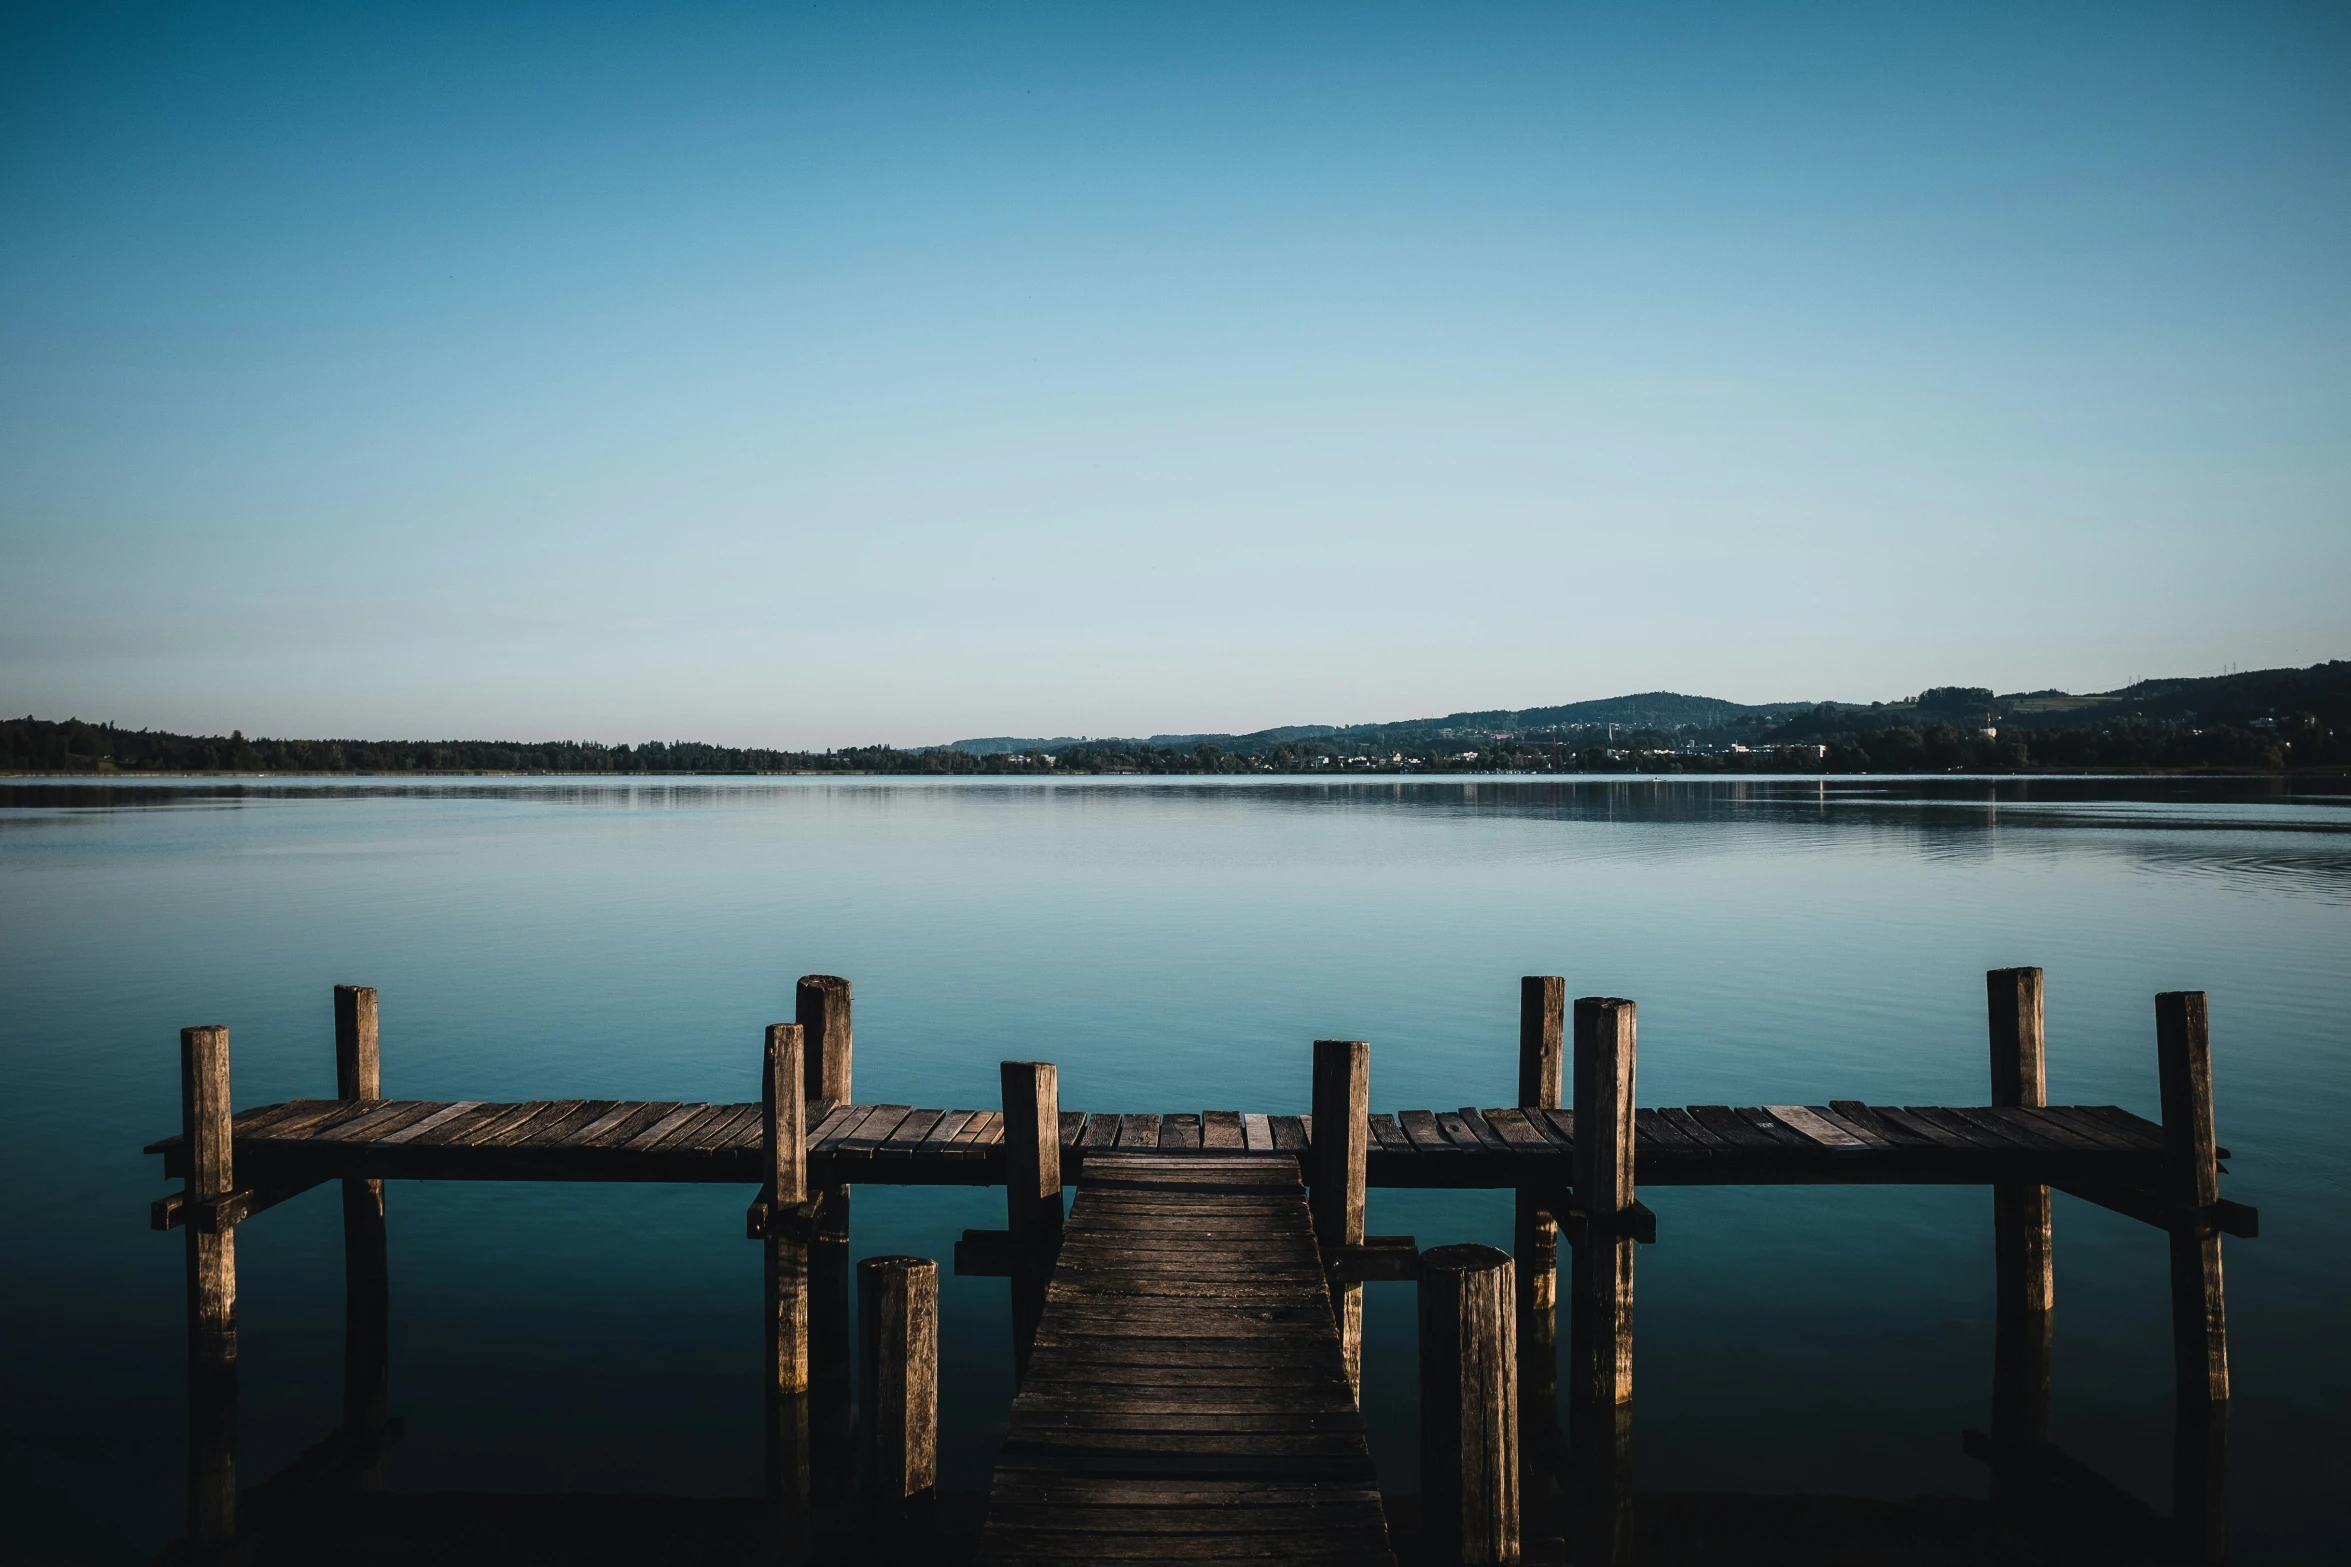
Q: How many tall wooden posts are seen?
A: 12